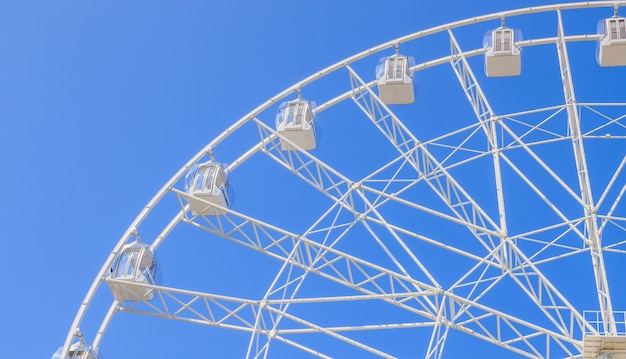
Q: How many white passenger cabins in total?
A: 7